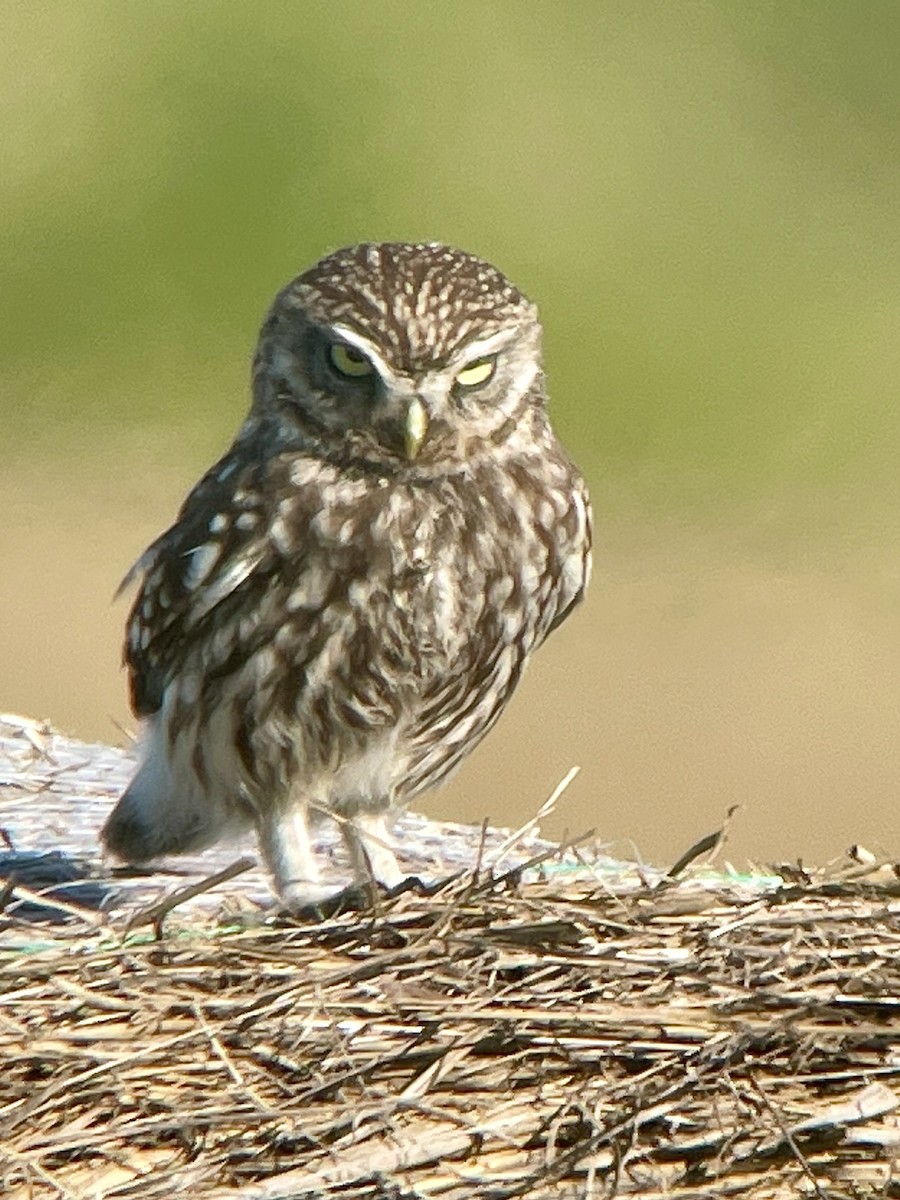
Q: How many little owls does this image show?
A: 1